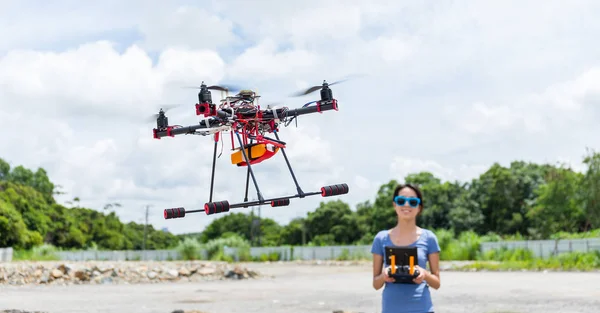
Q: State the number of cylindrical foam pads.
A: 4